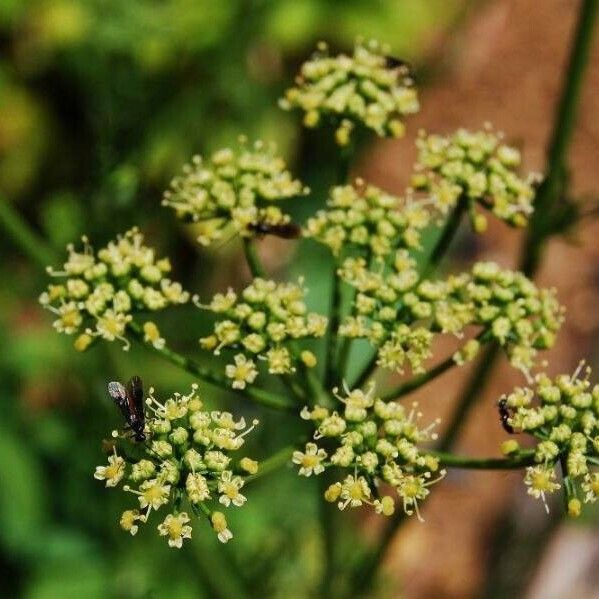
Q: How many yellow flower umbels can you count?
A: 11